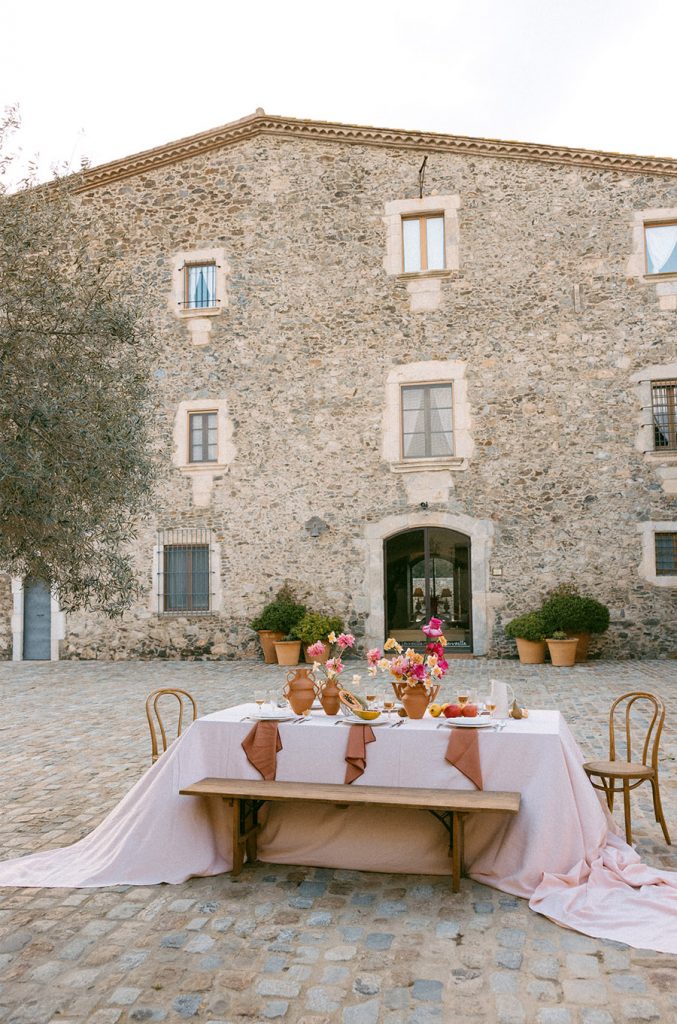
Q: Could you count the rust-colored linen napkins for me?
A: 3